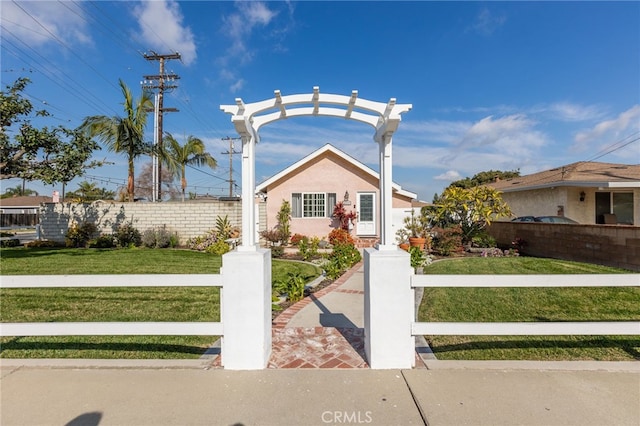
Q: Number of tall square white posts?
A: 2